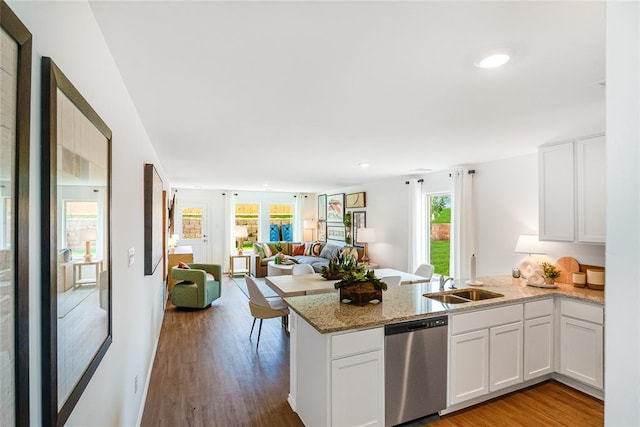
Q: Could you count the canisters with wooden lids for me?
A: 2